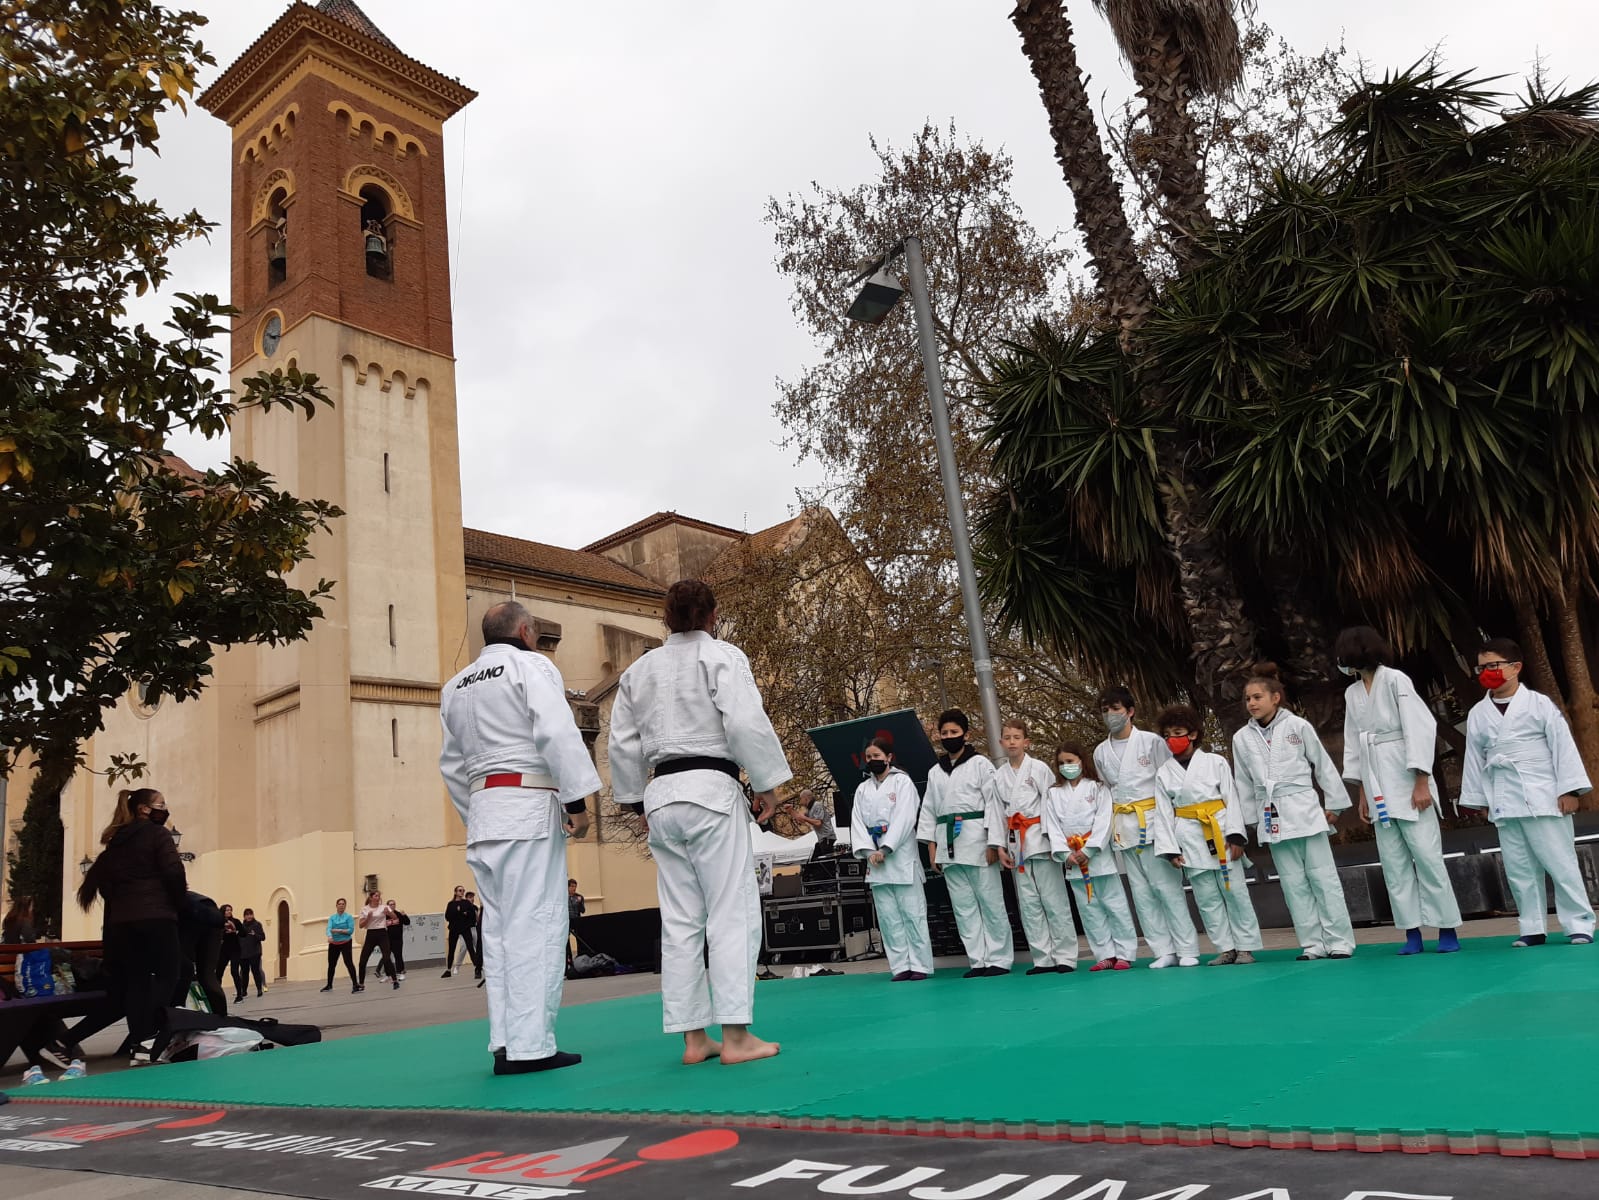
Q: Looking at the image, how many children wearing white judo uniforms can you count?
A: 9